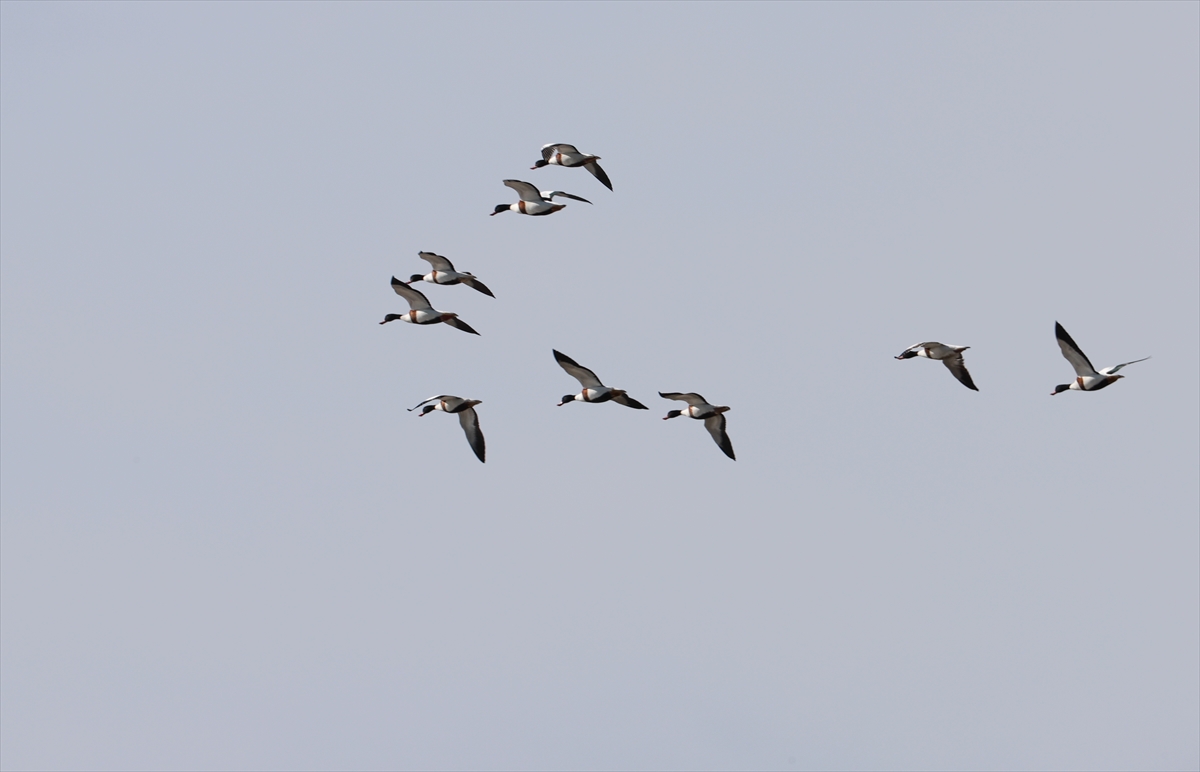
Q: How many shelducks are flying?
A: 9